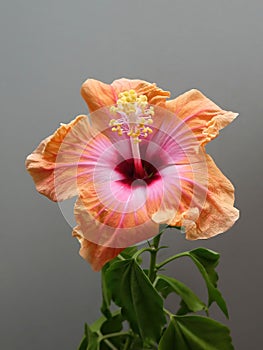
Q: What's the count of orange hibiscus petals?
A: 5